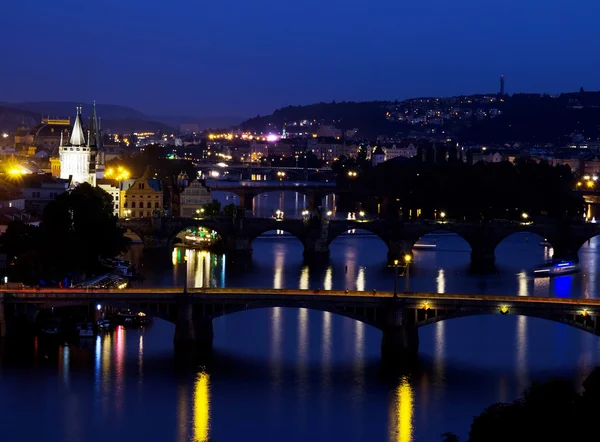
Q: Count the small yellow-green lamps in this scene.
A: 3